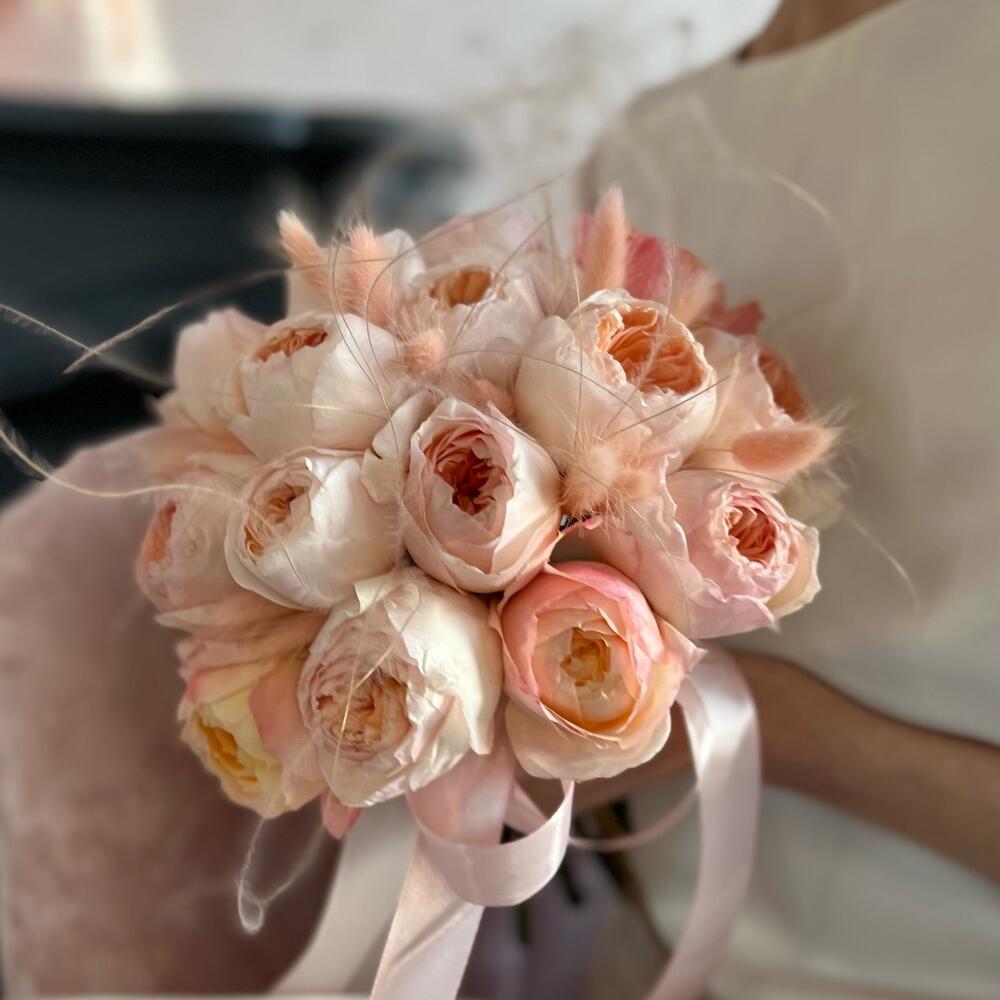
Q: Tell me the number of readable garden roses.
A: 11